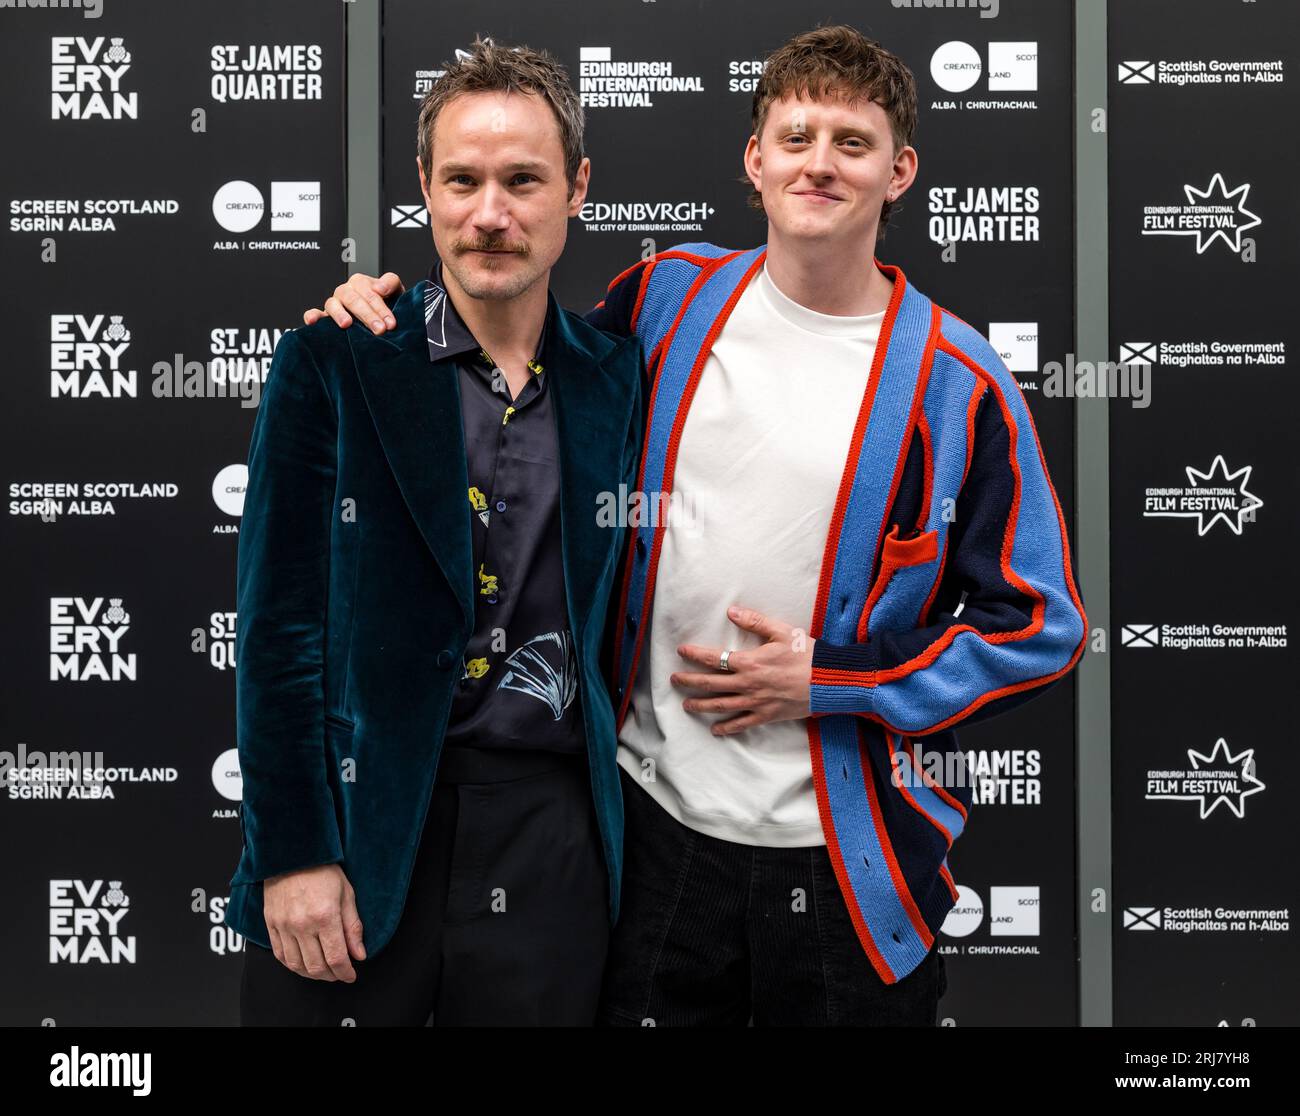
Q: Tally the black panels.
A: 3